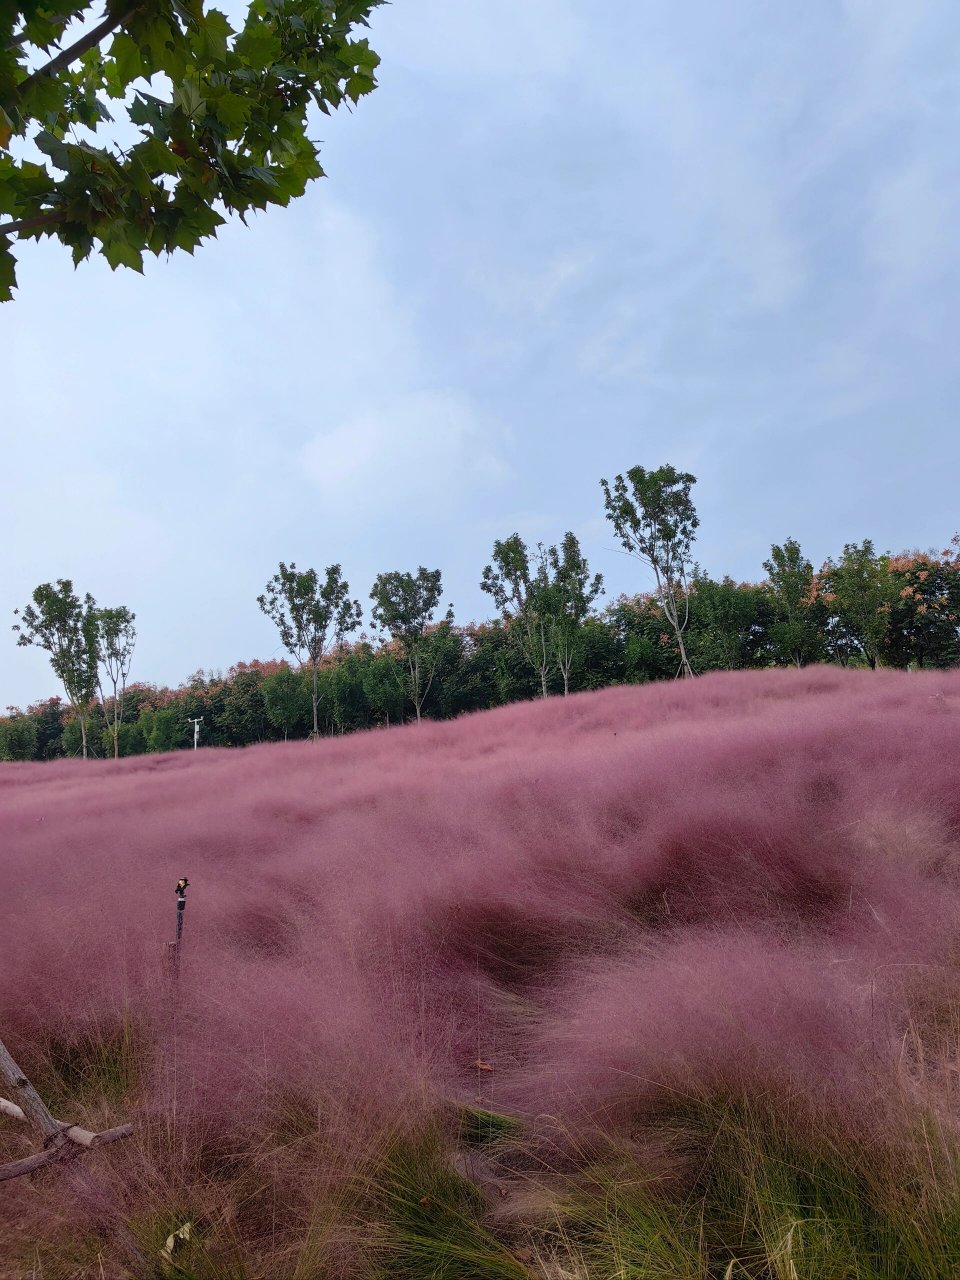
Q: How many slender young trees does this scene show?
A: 7